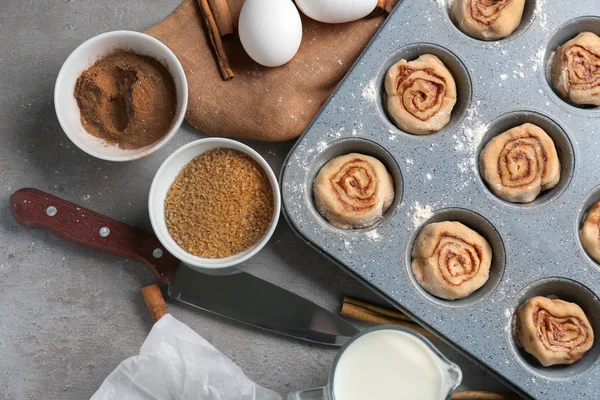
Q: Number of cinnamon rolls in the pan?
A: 8